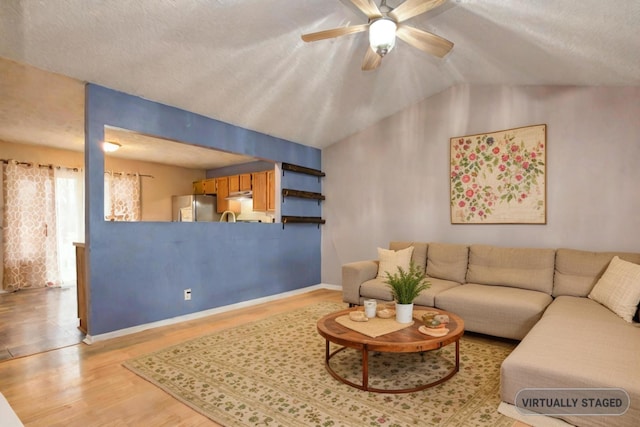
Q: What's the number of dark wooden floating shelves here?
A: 3